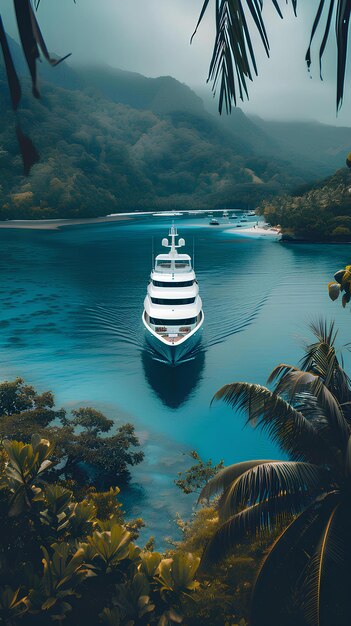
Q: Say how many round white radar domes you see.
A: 2